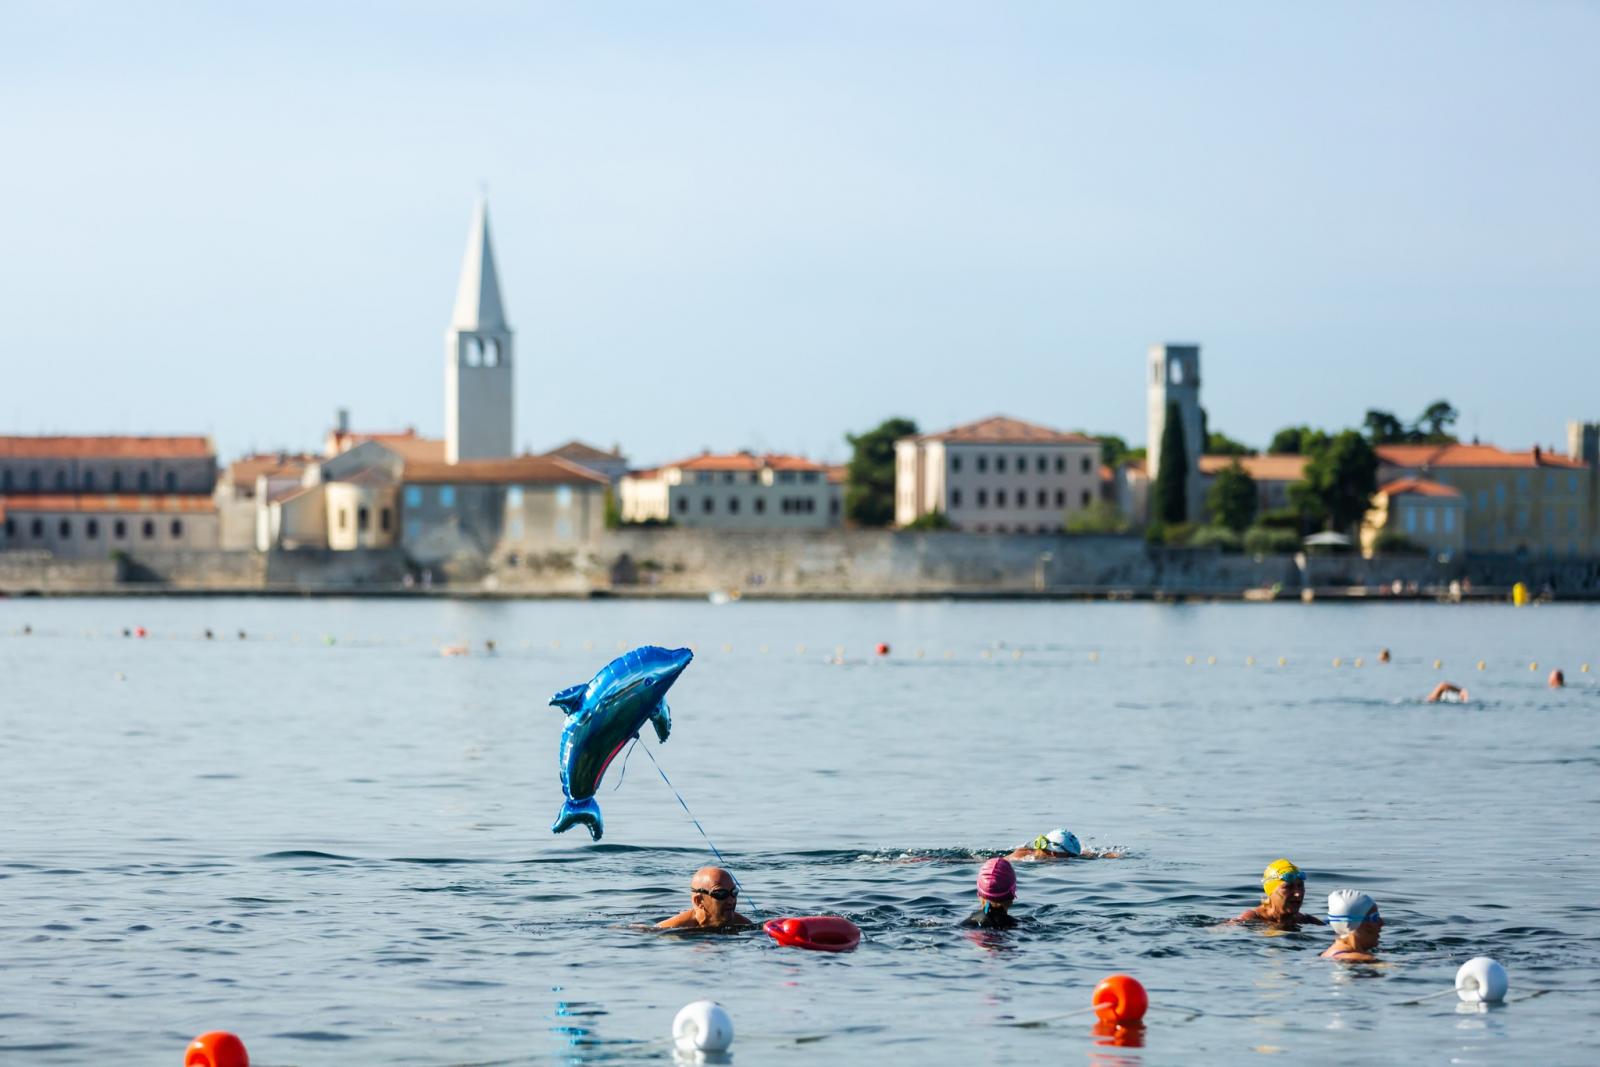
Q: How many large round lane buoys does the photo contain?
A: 4